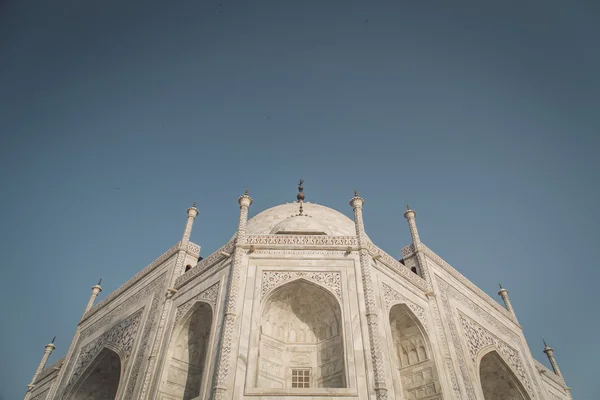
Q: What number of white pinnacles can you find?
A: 8